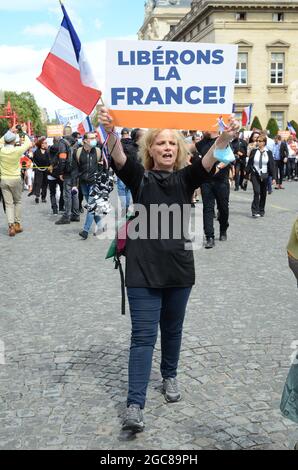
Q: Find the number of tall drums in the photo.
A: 0